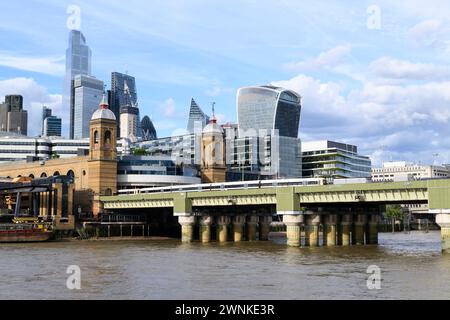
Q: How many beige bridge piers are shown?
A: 13